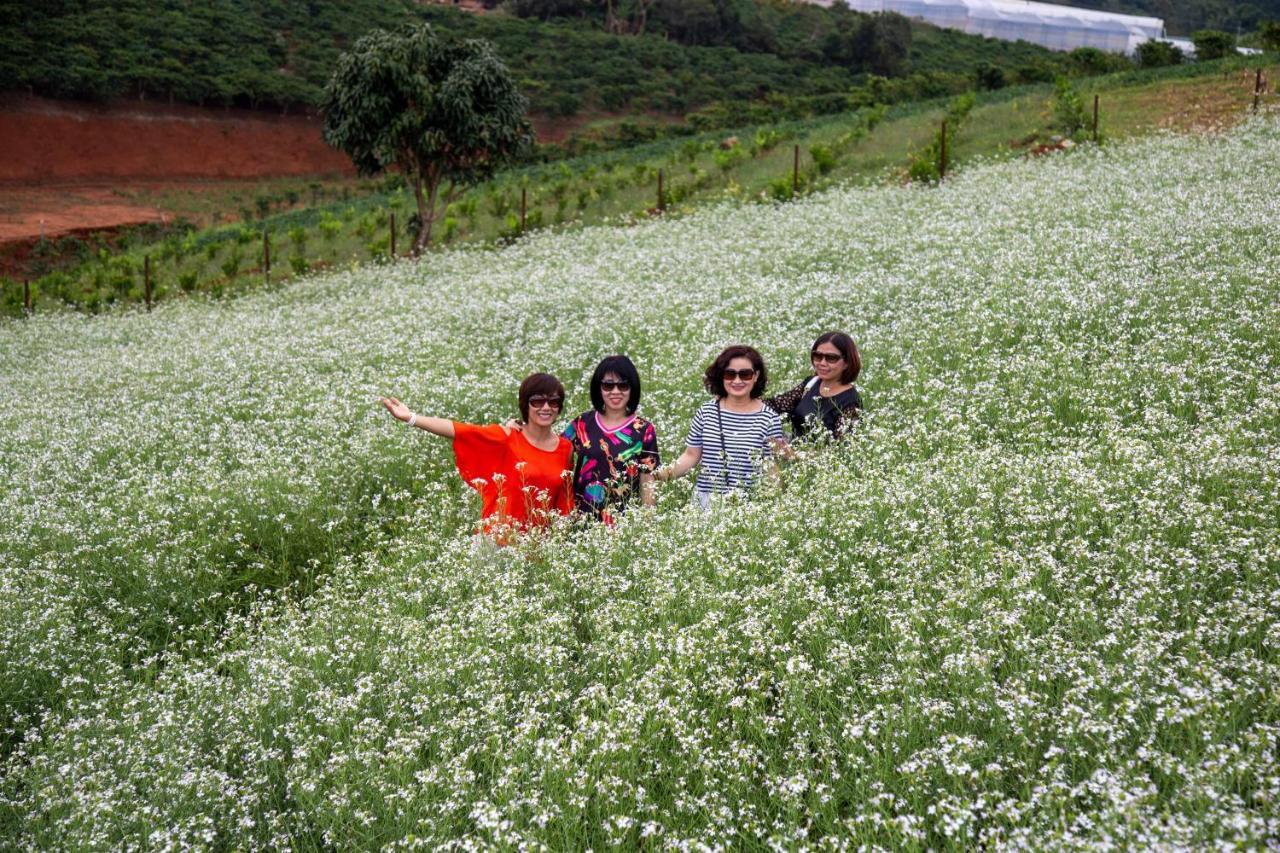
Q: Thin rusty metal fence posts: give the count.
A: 10